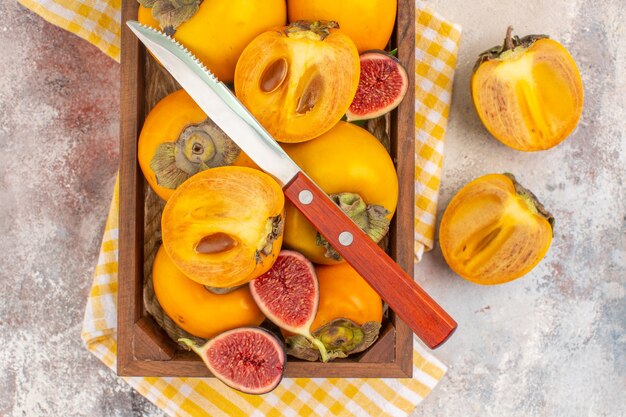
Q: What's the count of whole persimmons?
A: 6